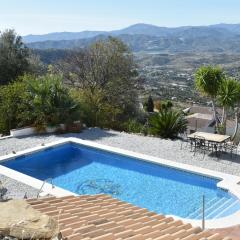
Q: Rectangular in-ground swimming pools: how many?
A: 1